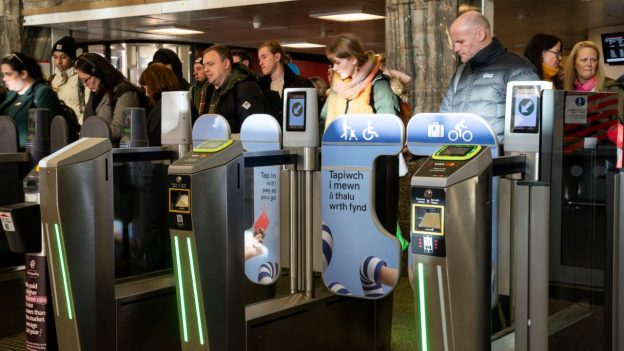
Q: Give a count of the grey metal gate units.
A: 3